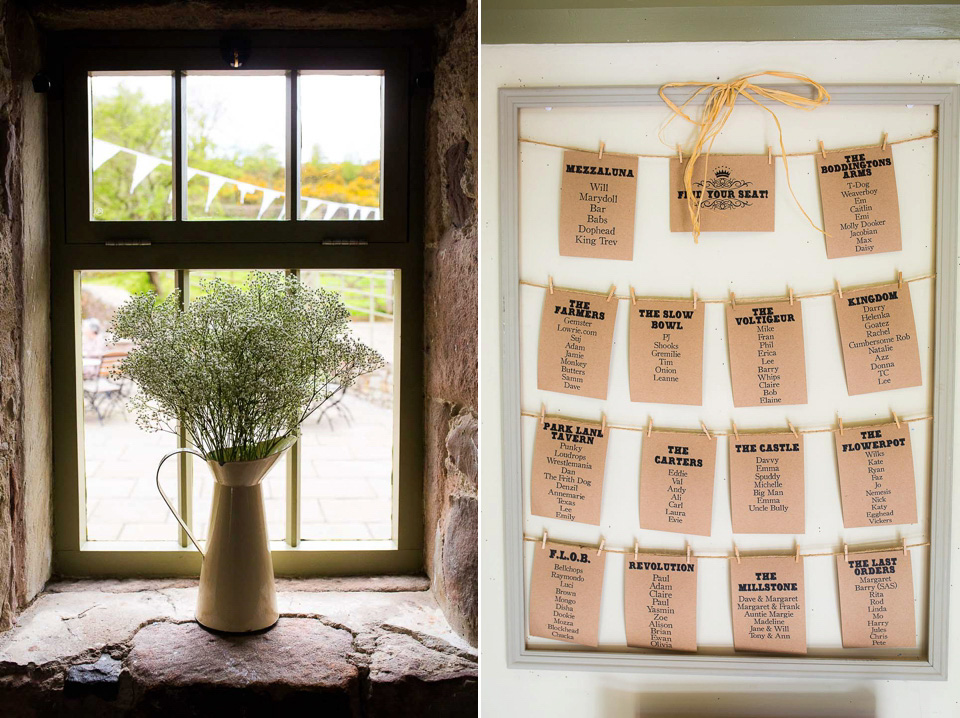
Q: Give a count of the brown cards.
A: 15